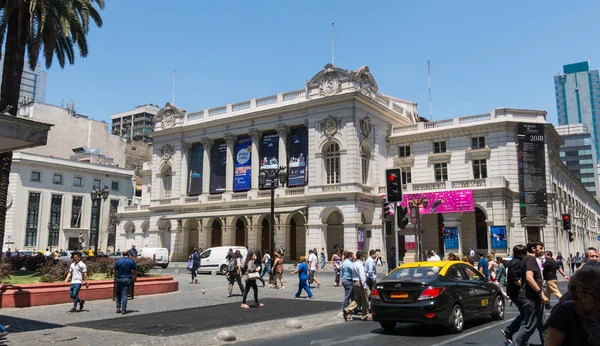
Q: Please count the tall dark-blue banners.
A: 5